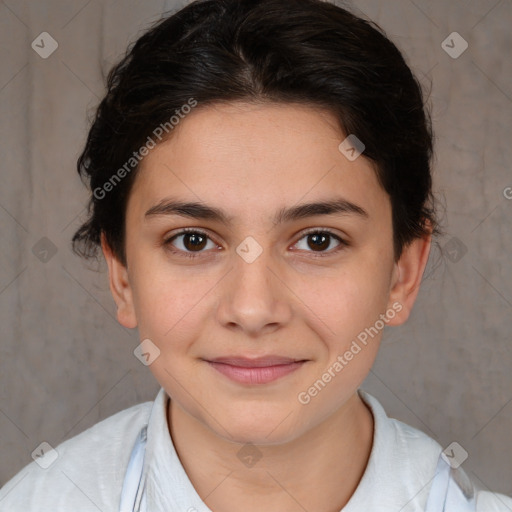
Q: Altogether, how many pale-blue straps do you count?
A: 2